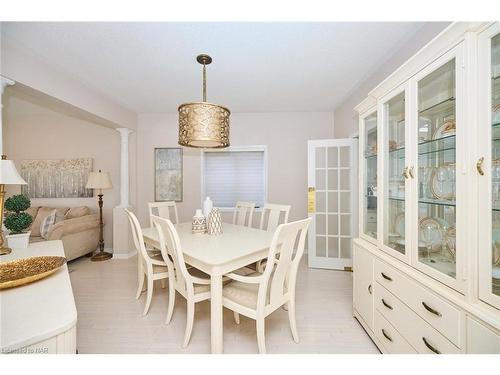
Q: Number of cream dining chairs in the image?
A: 6